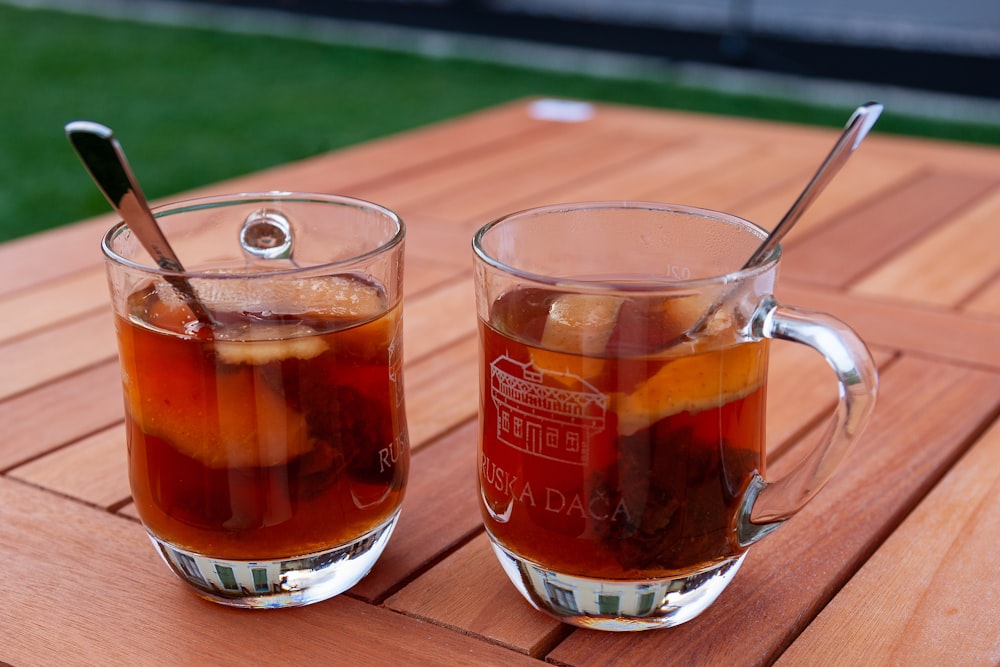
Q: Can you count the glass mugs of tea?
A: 2